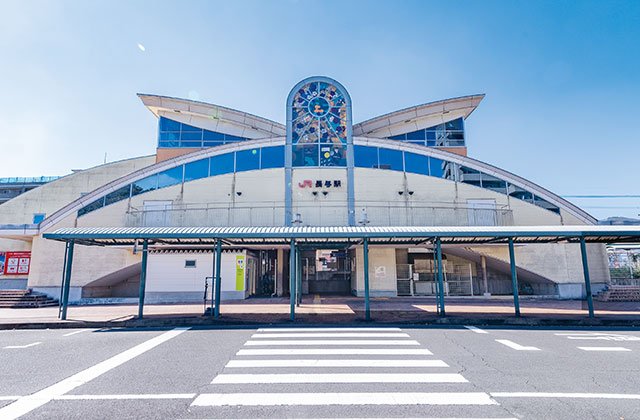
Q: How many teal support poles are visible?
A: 8